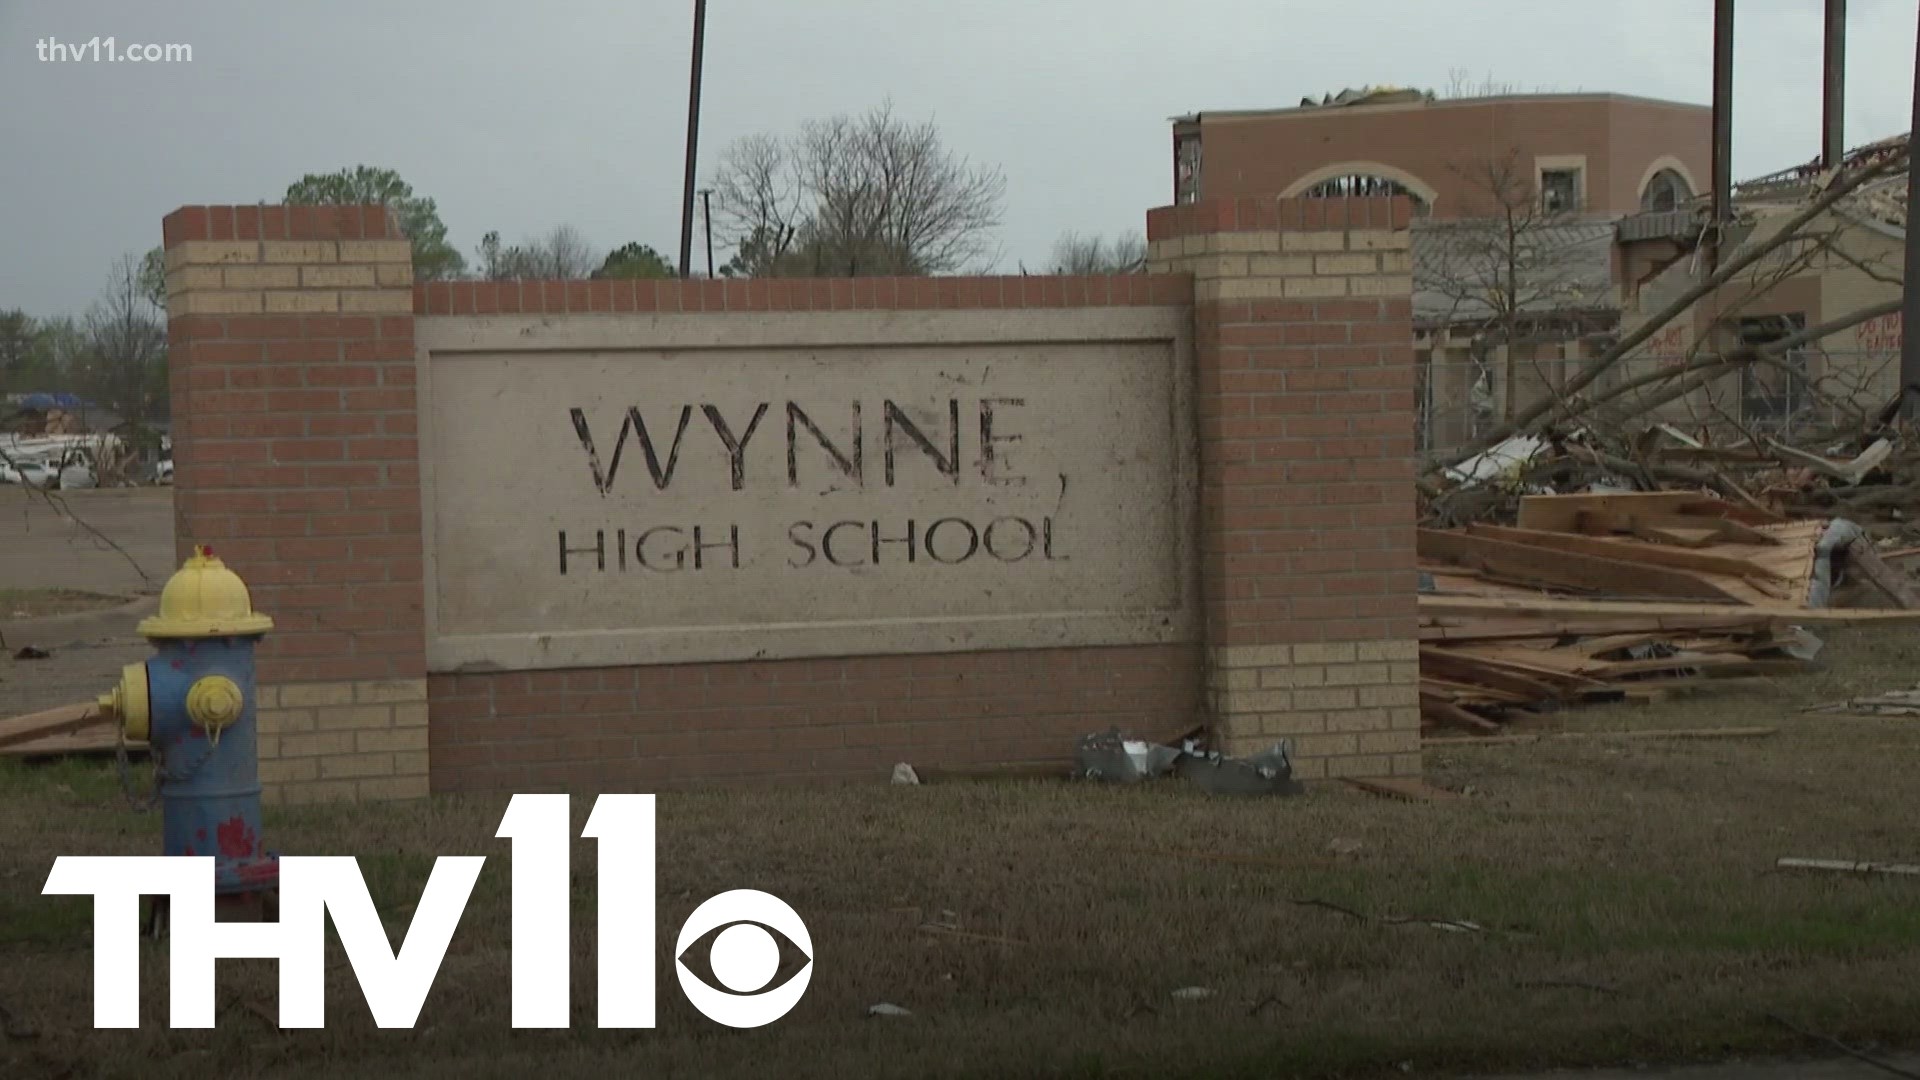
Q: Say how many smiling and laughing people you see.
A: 0